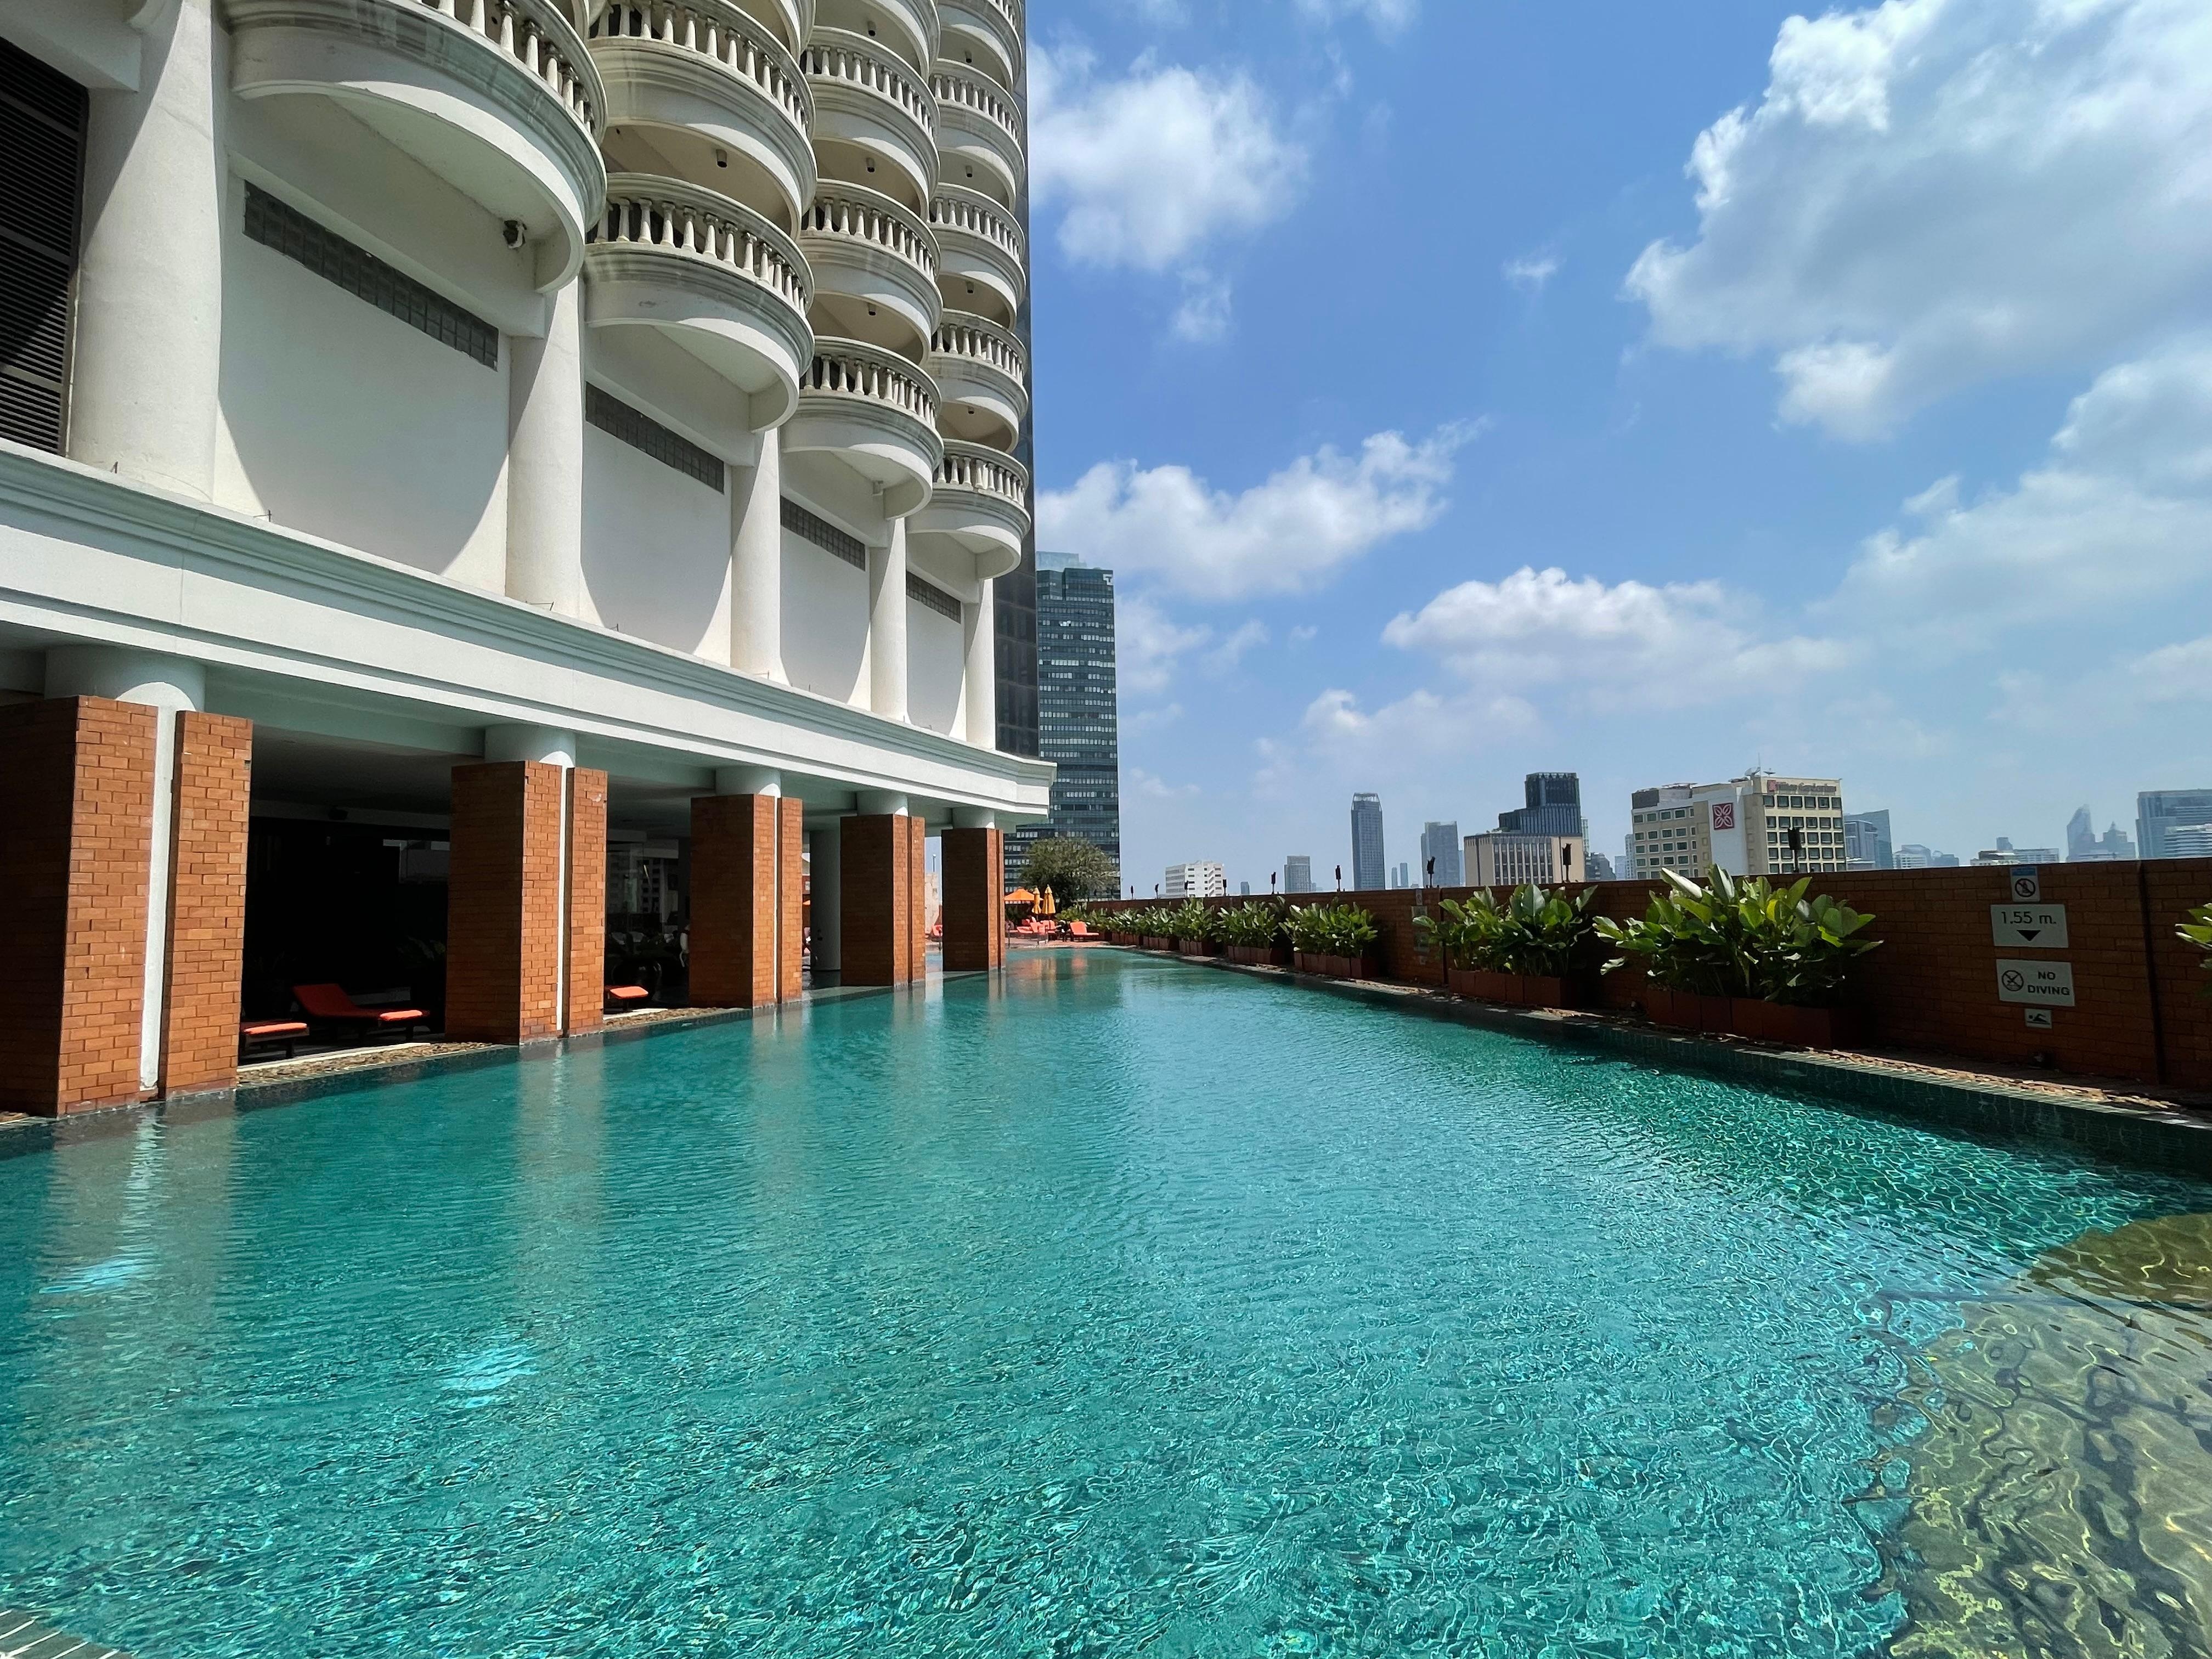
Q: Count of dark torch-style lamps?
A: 9